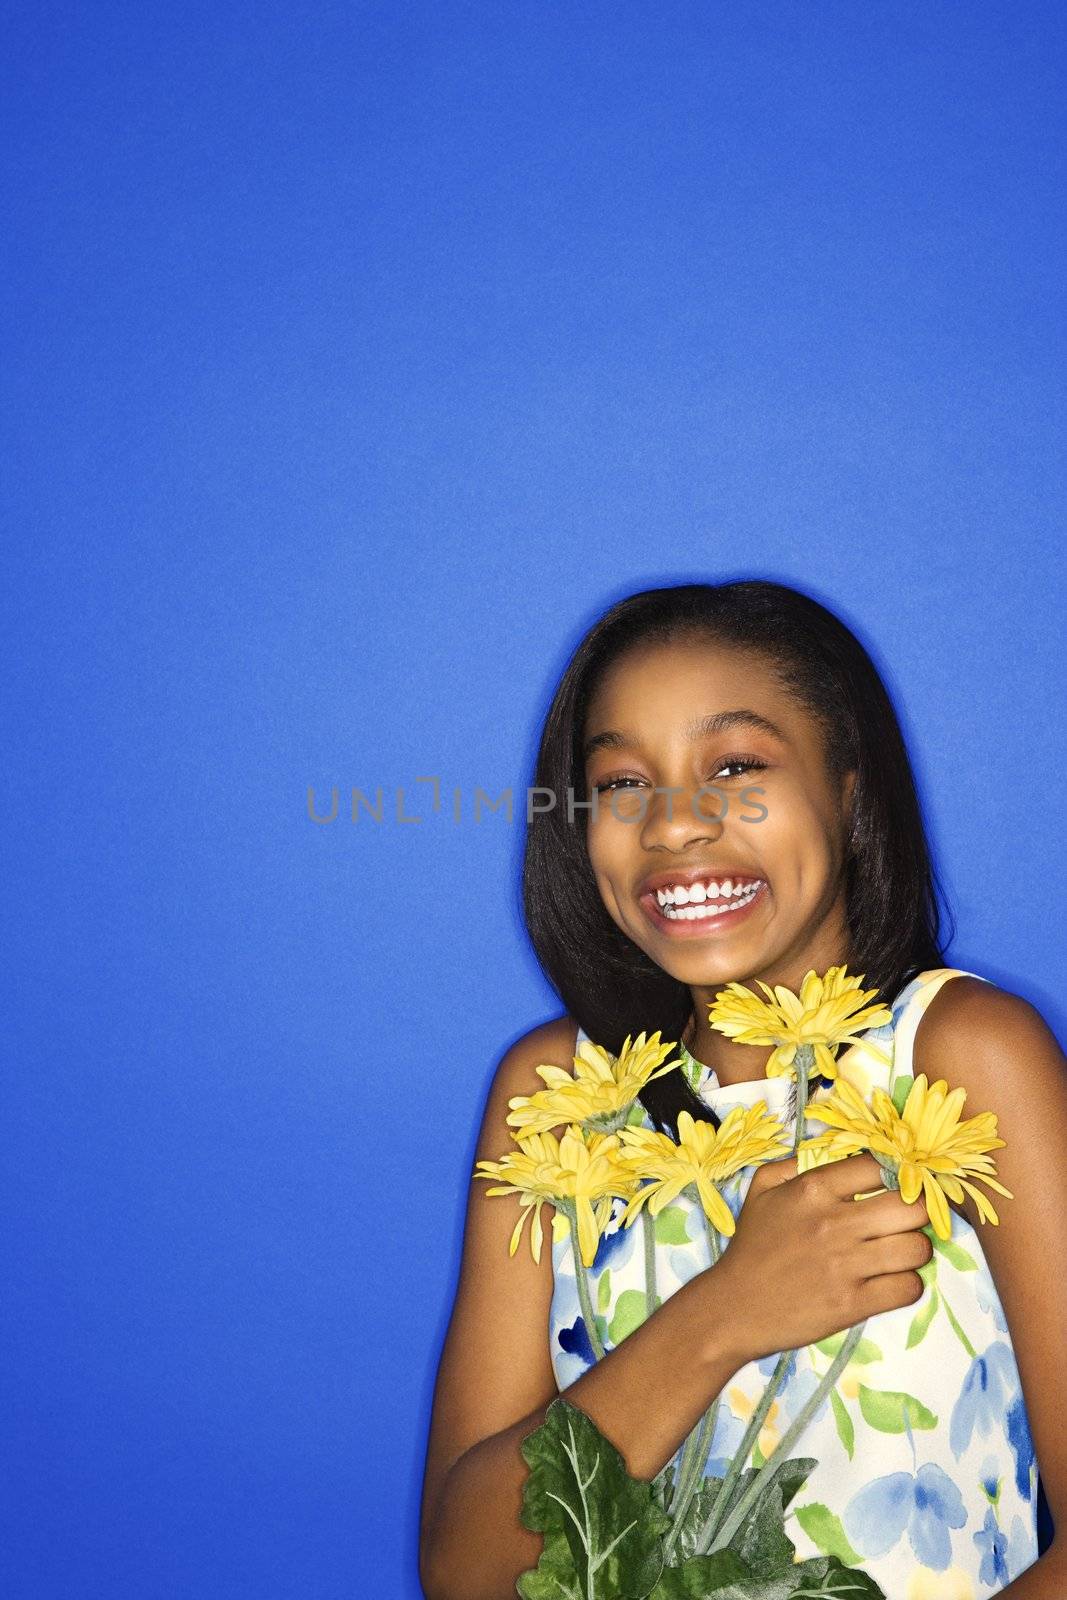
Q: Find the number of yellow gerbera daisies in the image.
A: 5